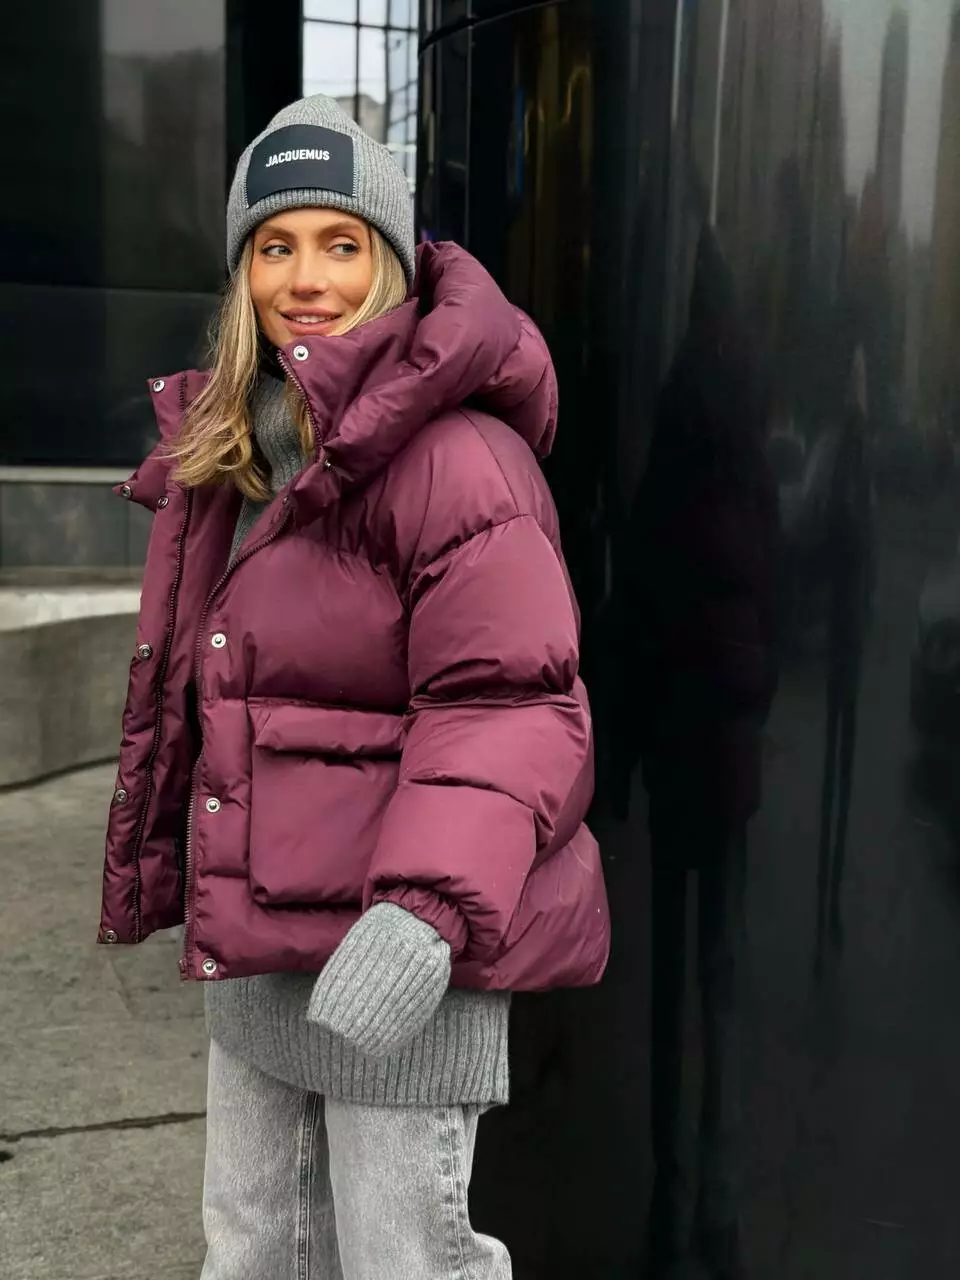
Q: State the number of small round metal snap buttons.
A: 11